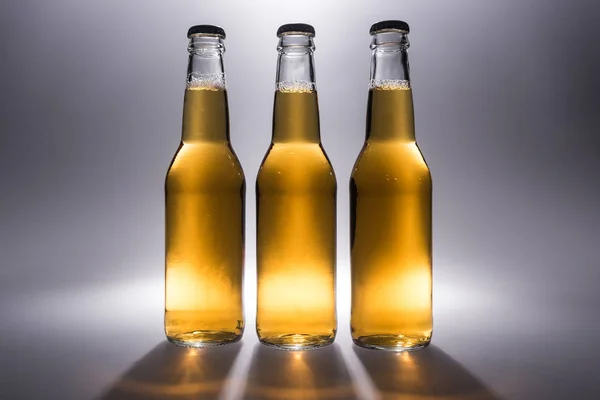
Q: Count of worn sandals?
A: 0